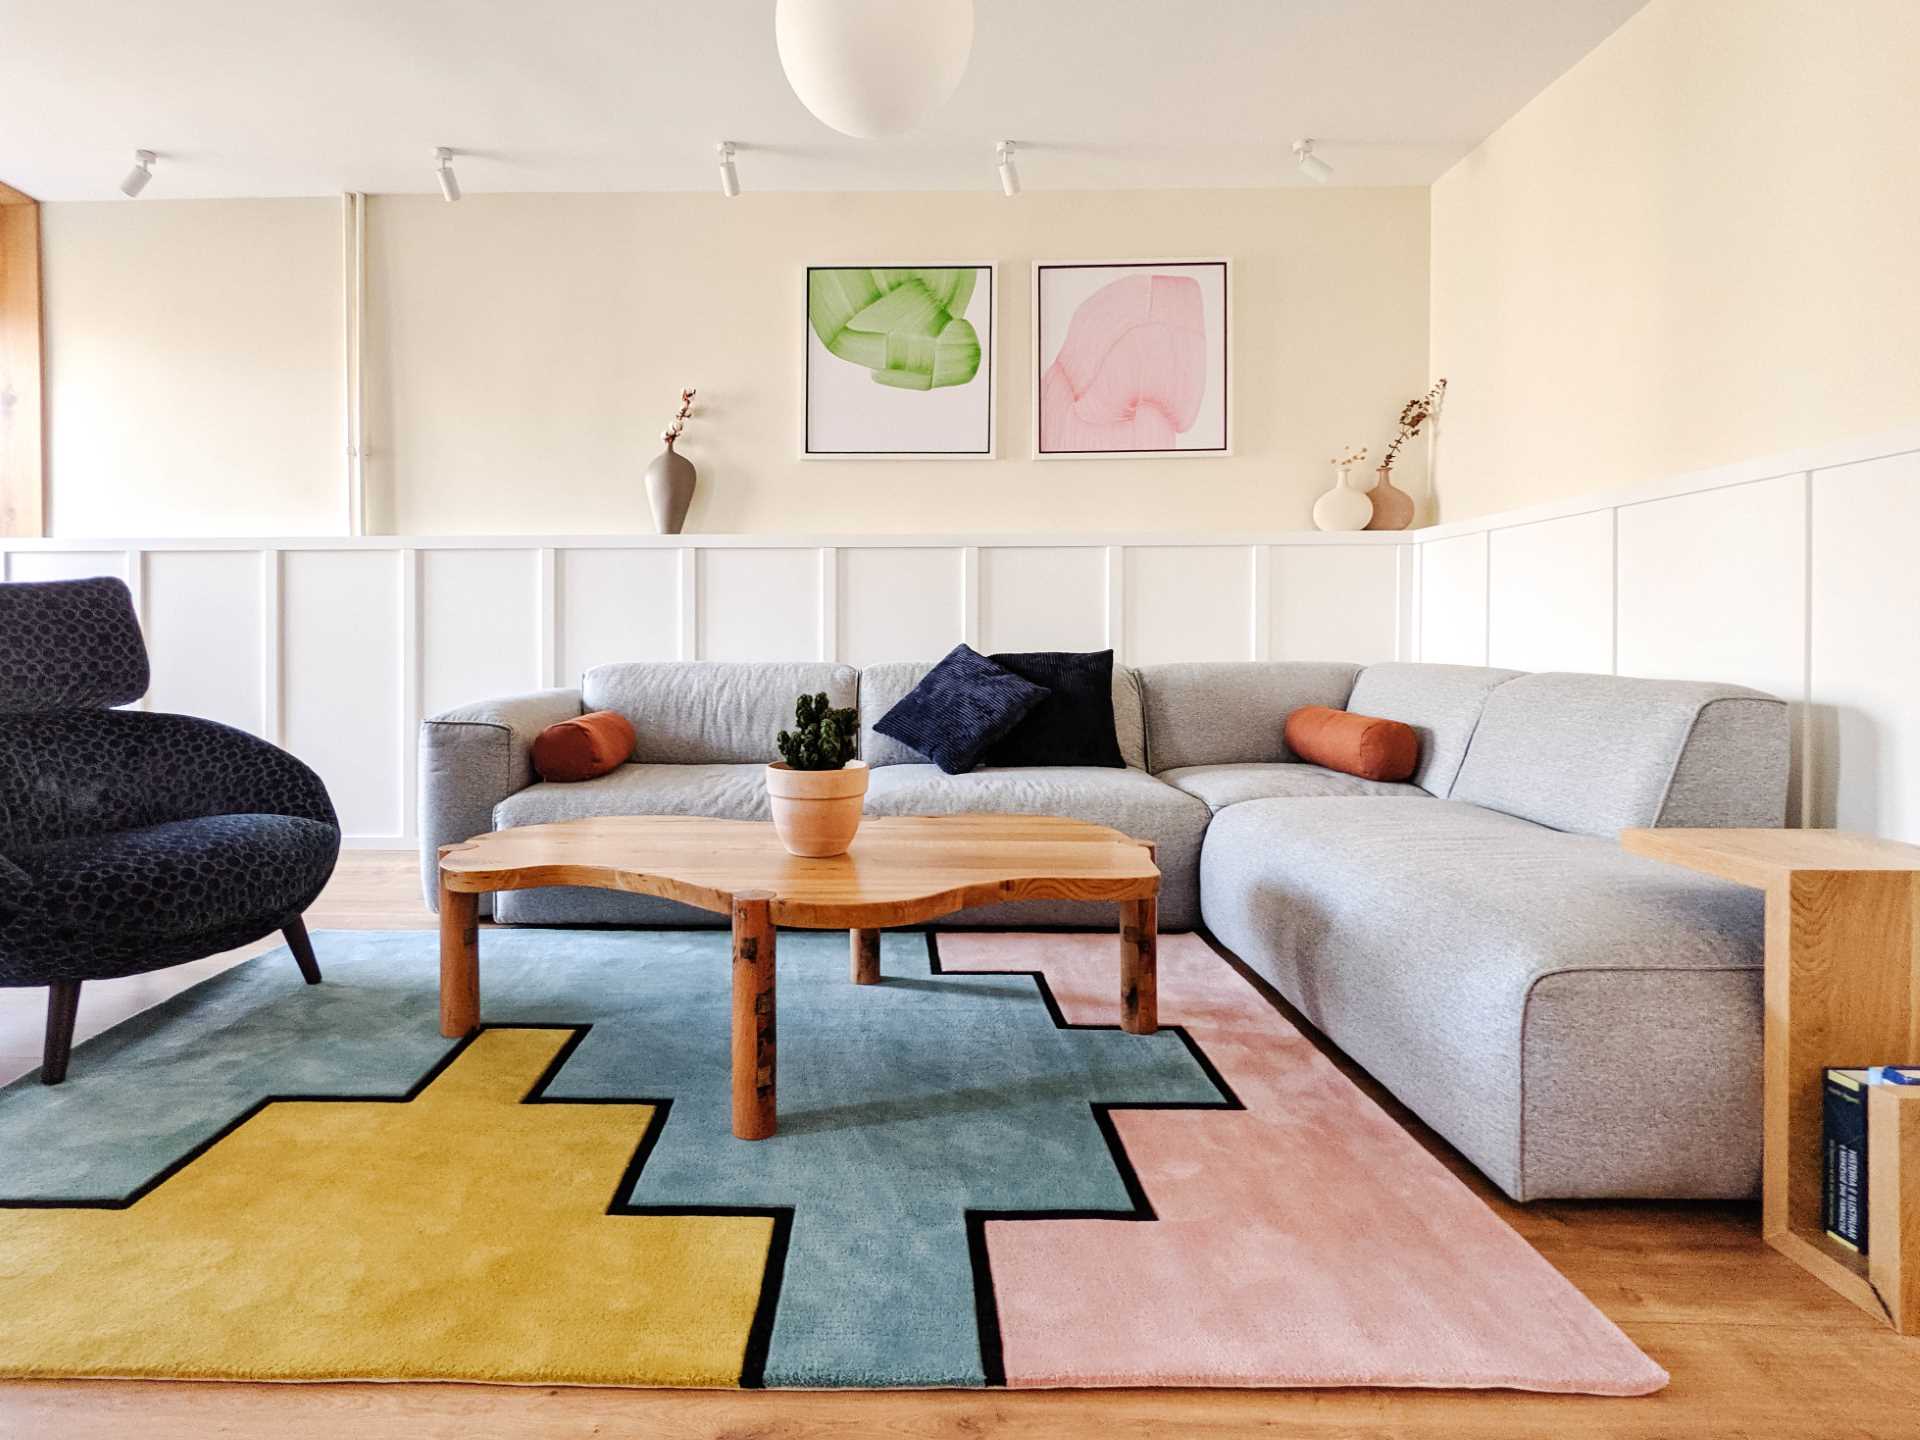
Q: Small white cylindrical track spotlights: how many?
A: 5